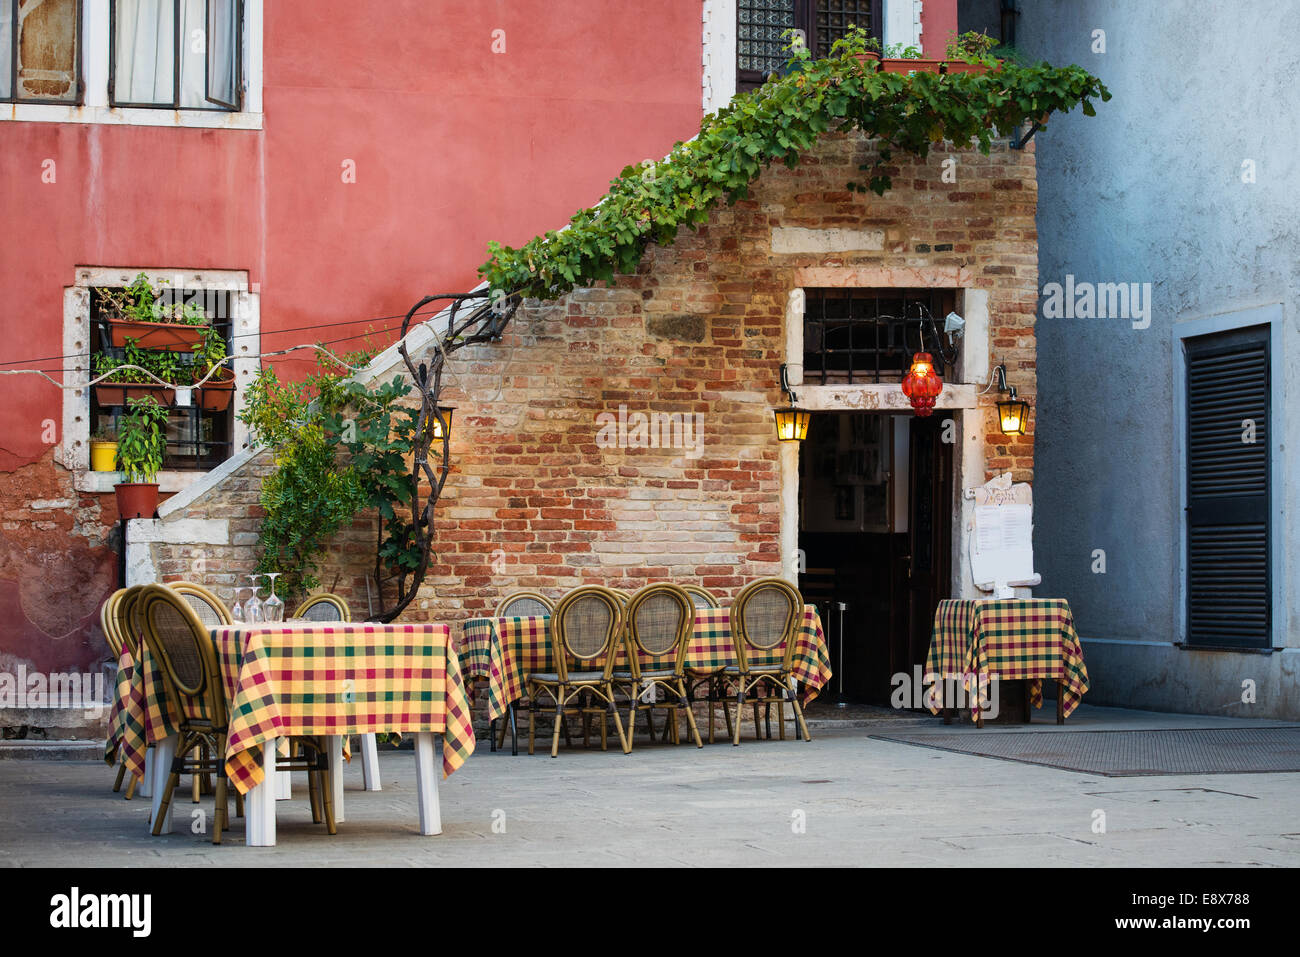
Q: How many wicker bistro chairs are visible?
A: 11